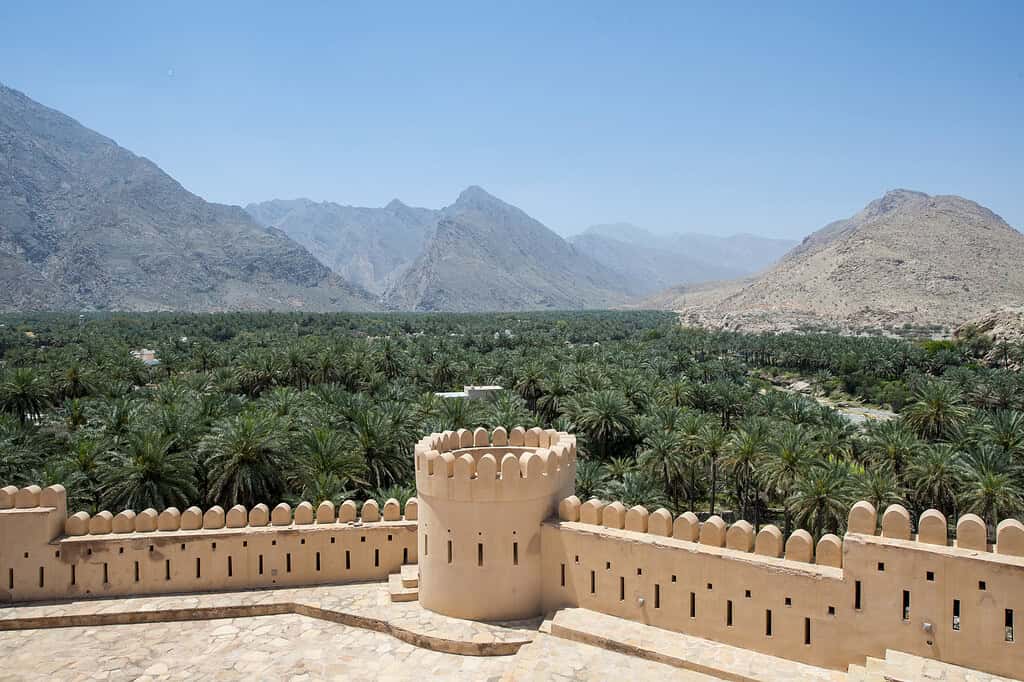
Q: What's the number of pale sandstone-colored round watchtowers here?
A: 1